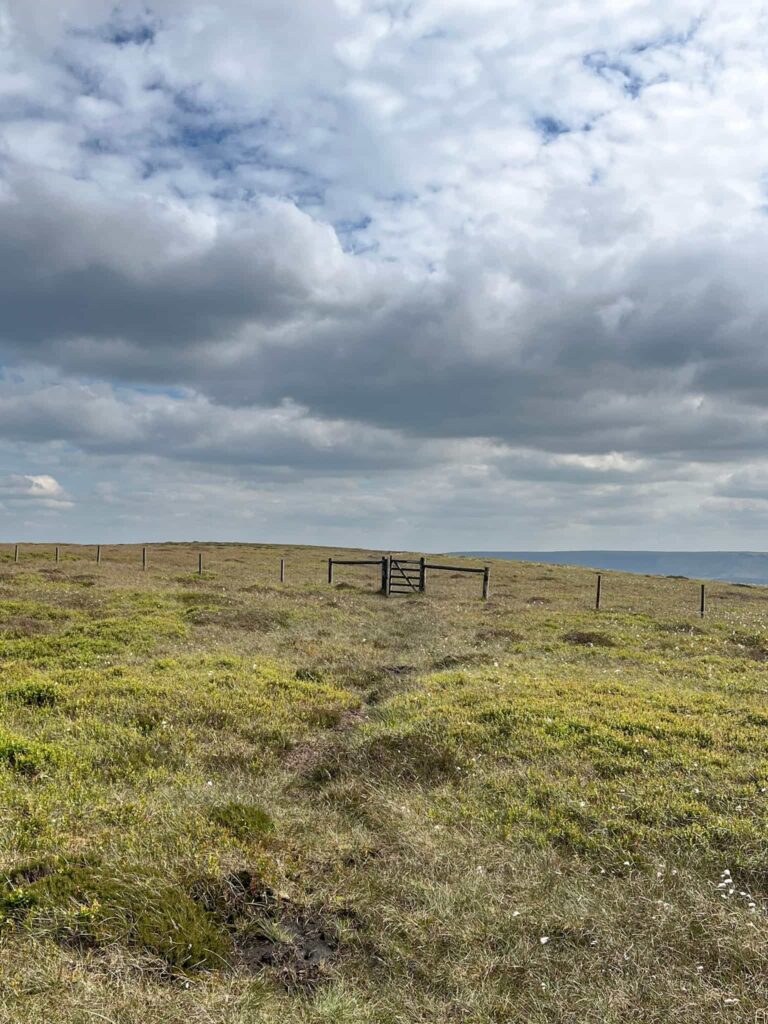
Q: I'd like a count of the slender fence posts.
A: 8